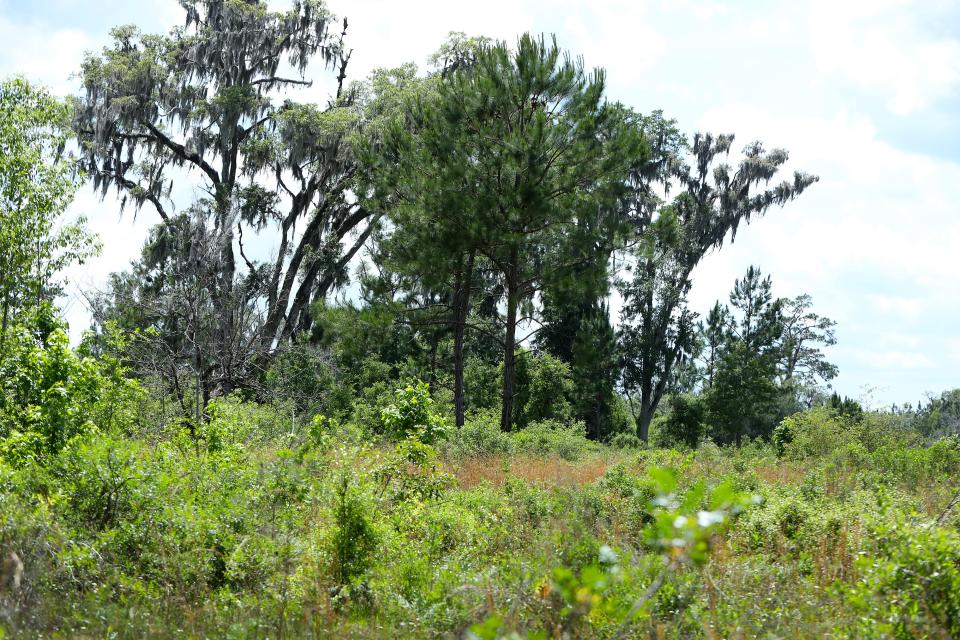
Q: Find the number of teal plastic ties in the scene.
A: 0